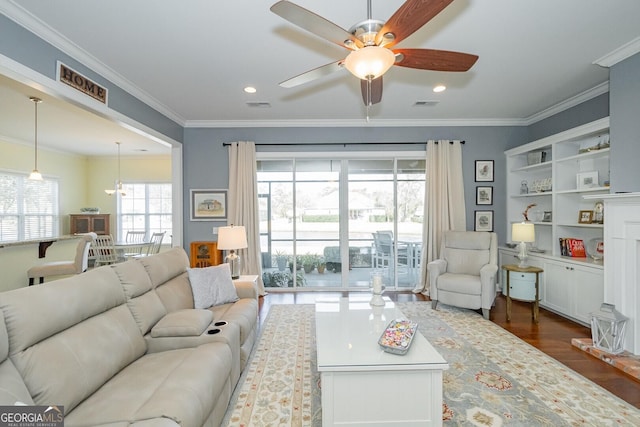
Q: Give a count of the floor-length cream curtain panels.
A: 2